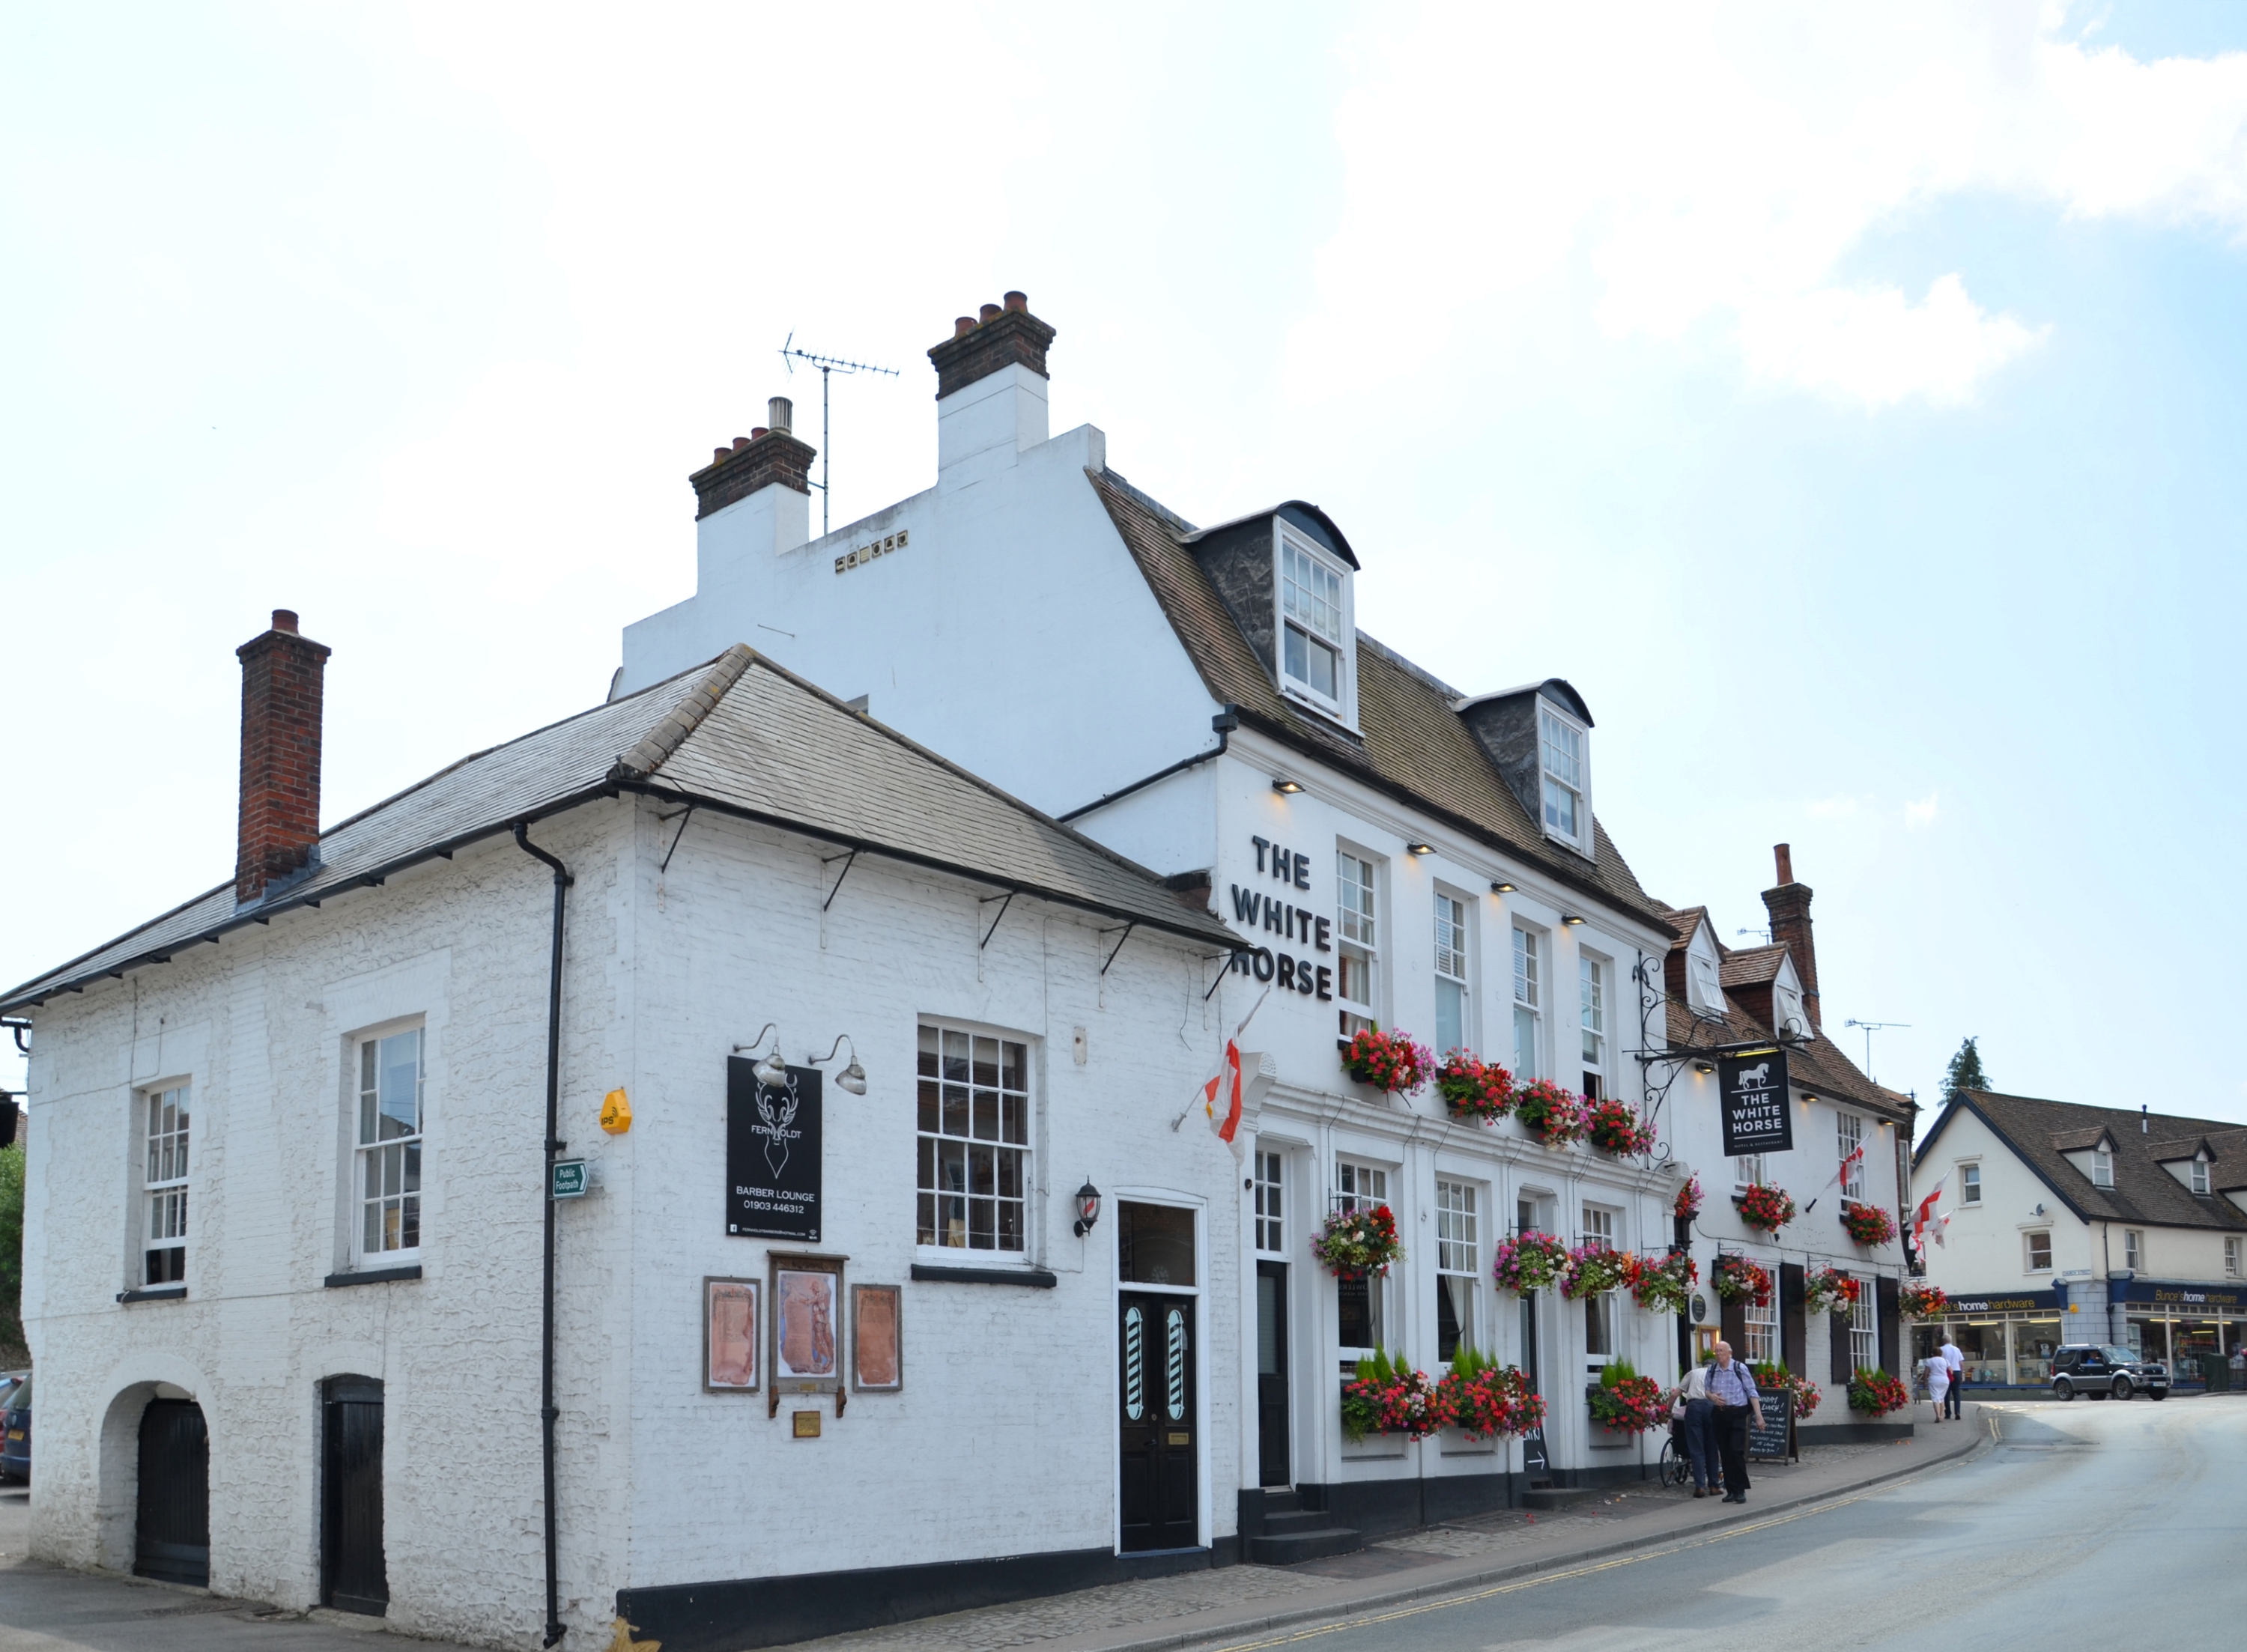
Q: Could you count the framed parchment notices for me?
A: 3